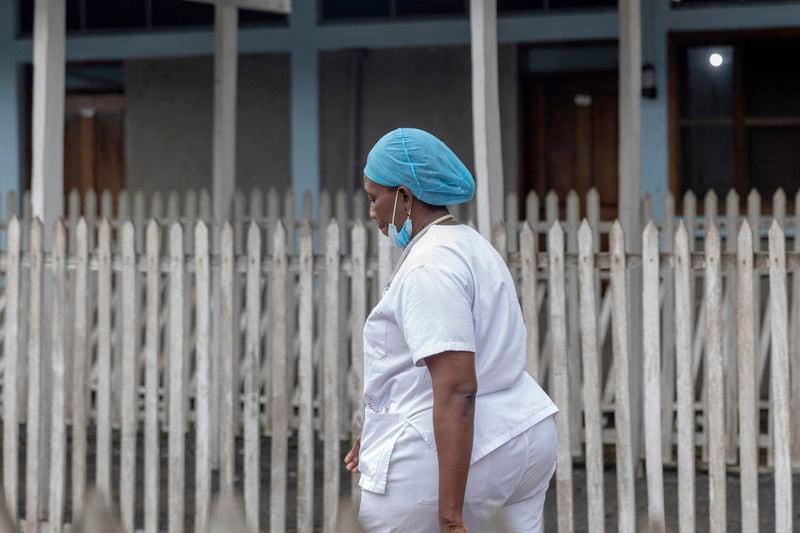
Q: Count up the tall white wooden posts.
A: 4